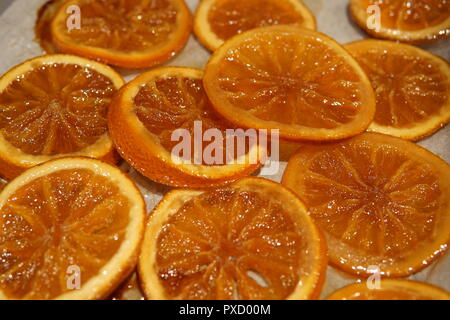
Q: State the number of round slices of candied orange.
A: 11